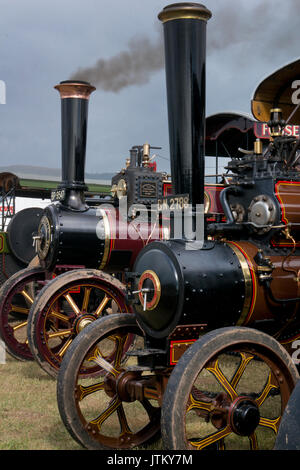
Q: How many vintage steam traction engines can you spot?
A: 2